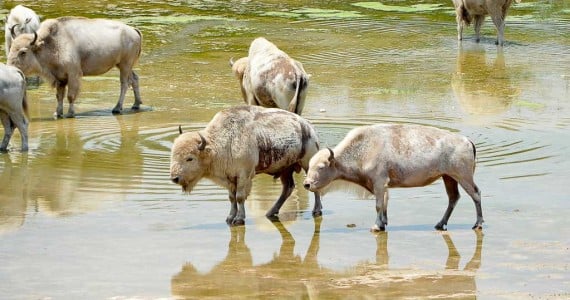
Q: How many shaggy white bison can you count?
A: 7